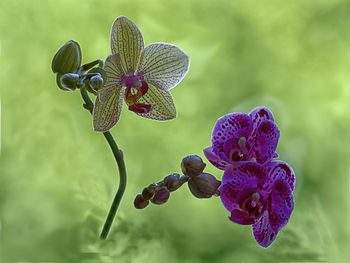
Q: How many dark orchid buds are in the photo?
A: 6